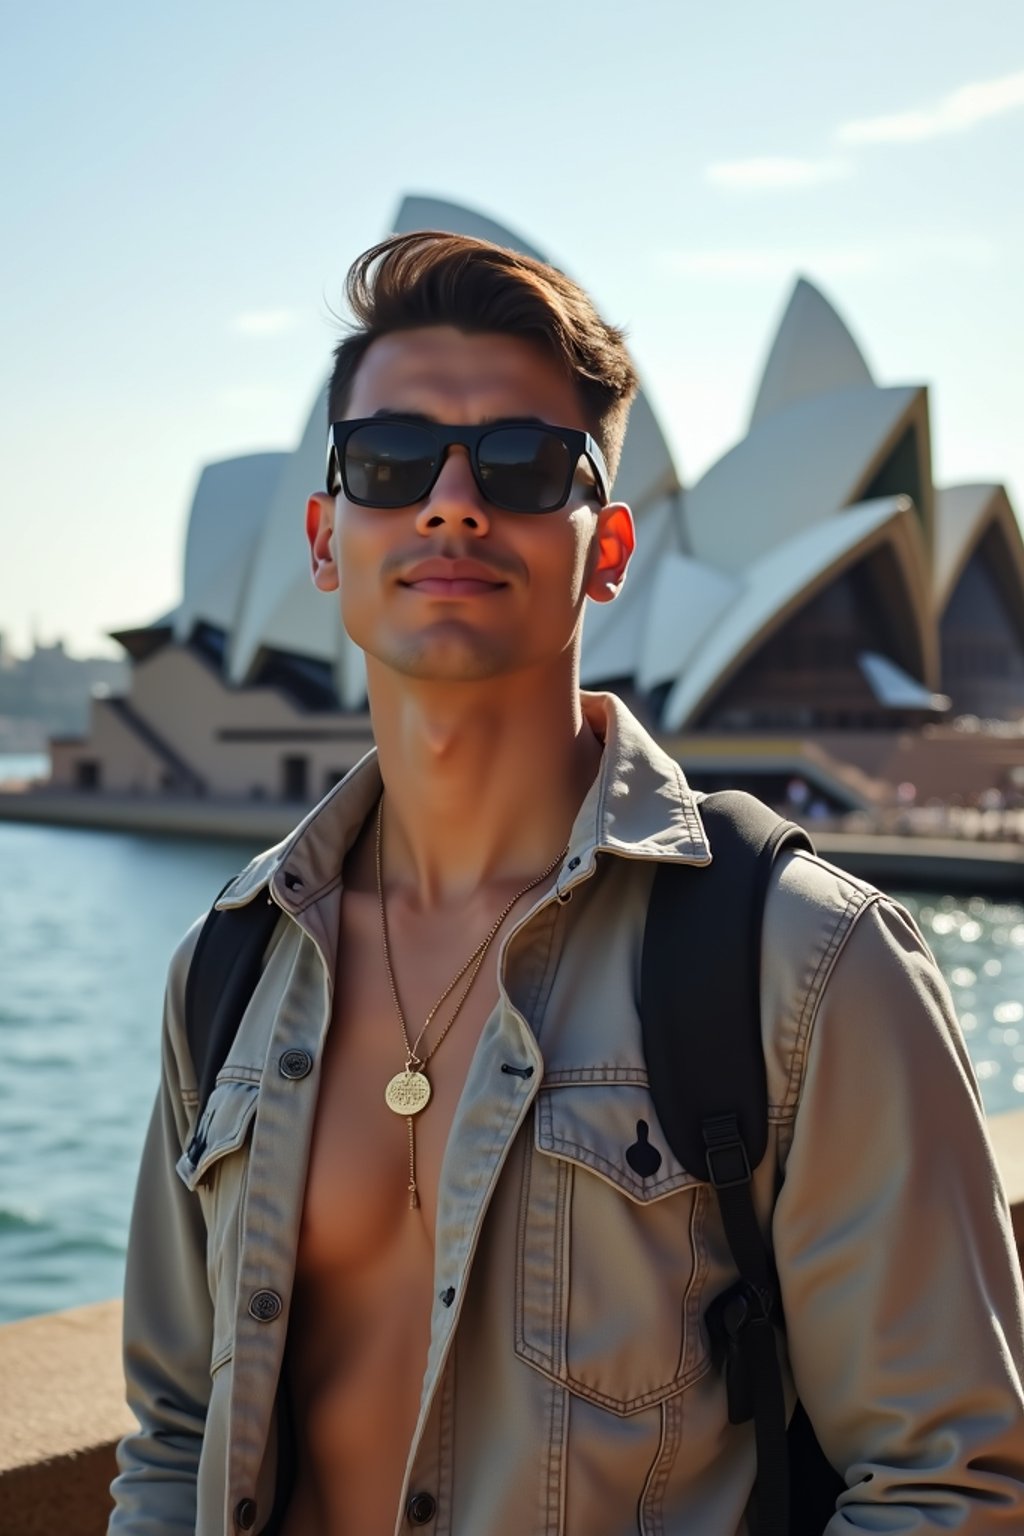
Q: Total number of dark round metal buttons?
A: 4